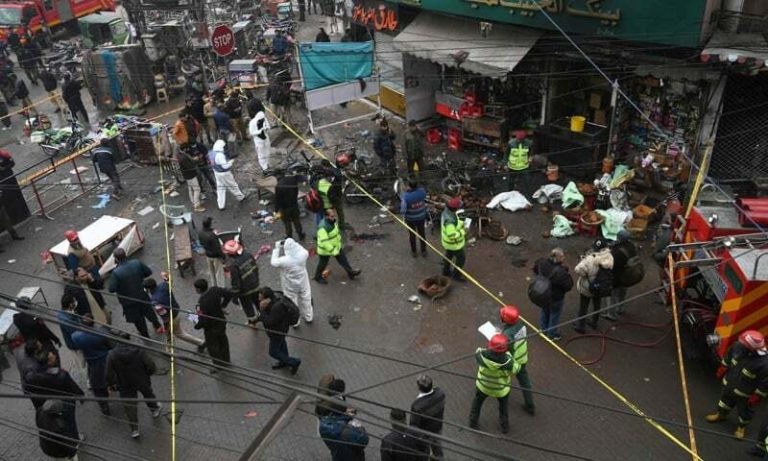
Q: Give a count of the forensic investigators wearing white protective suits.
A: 3